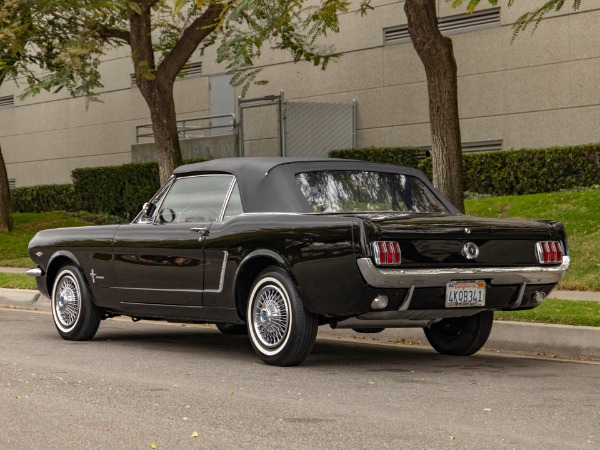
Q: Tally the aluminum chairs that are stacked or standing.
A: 0